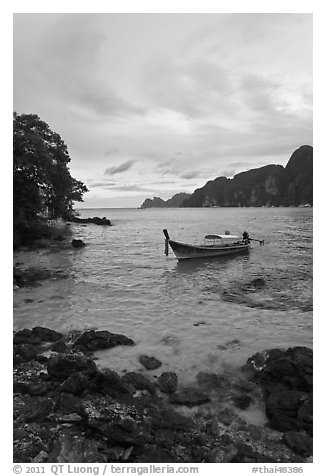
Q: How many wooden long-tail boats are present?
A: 1